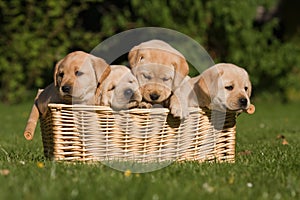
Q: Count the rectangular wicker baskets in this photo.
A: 1